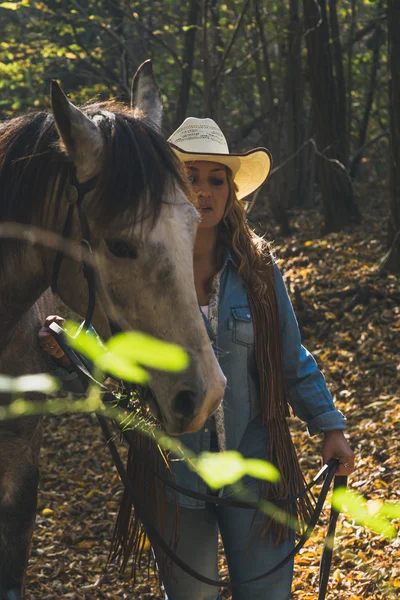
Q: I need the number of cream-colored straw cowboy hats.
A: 1